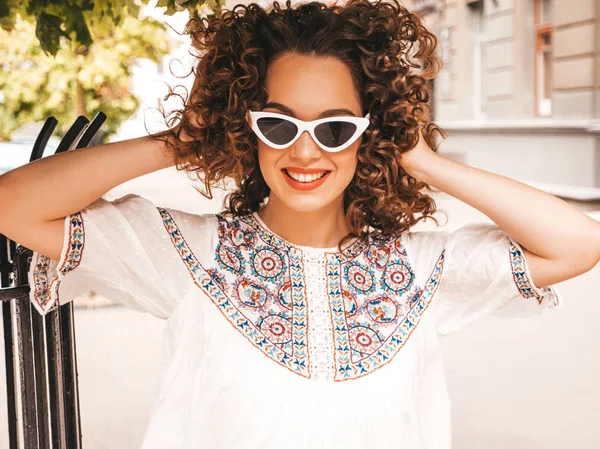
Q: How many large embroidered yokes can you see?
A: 1